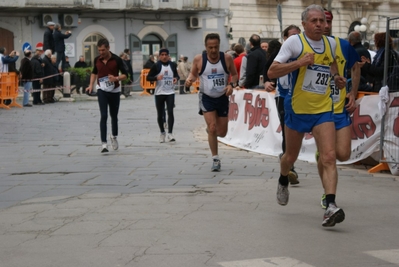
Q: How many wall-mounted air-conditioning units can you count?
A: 3